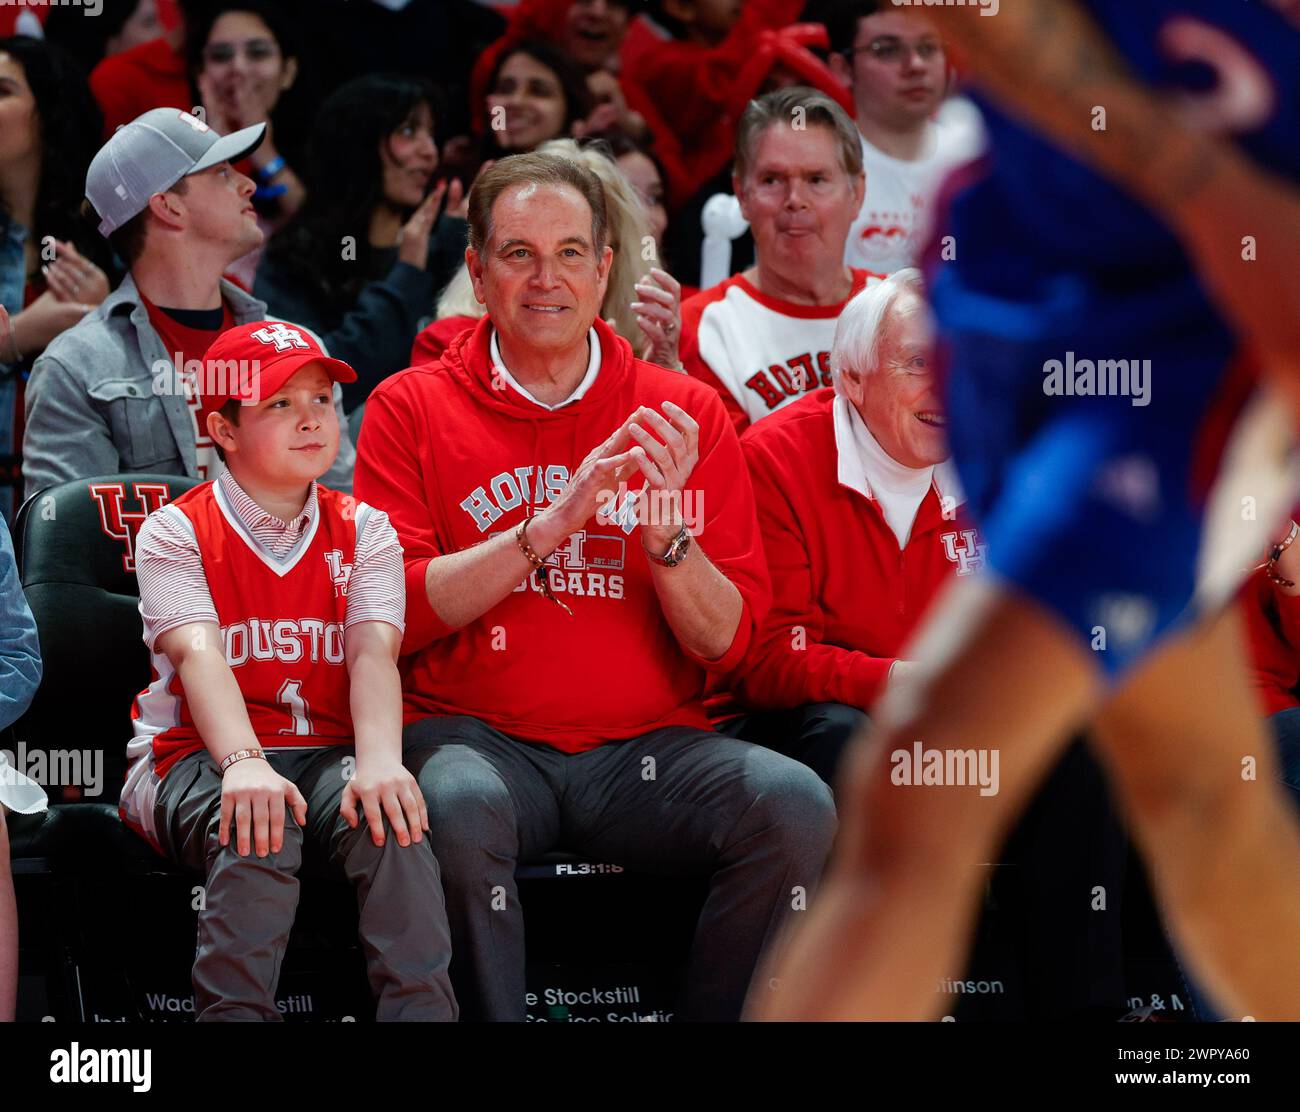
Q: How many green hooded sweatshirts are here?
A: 0